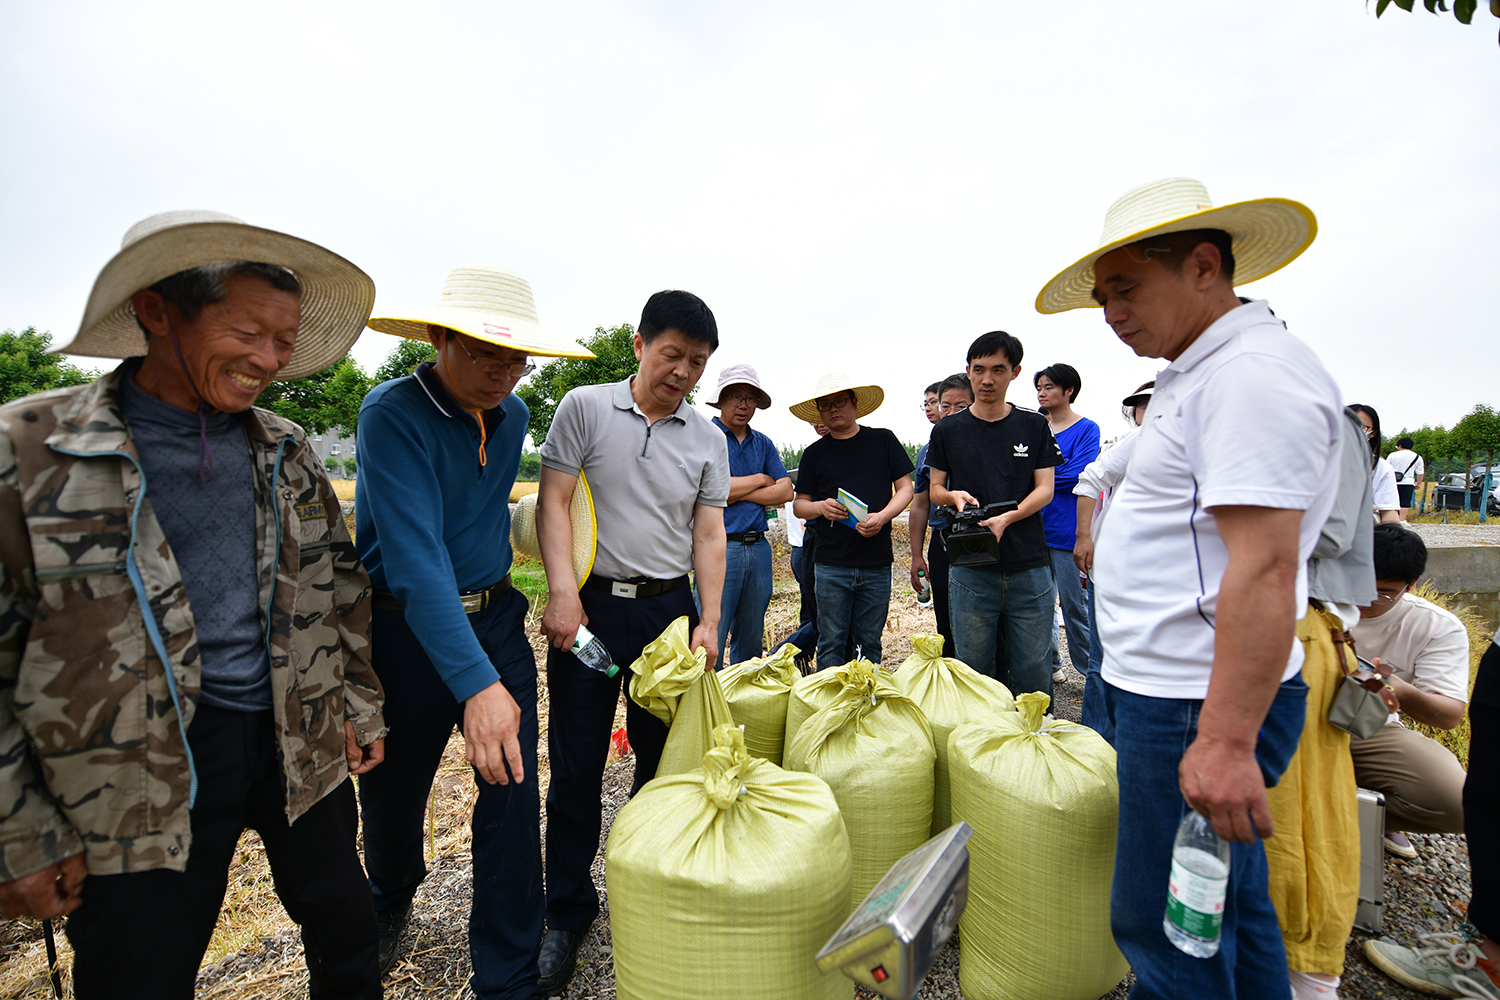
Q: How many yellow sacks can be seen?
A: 7